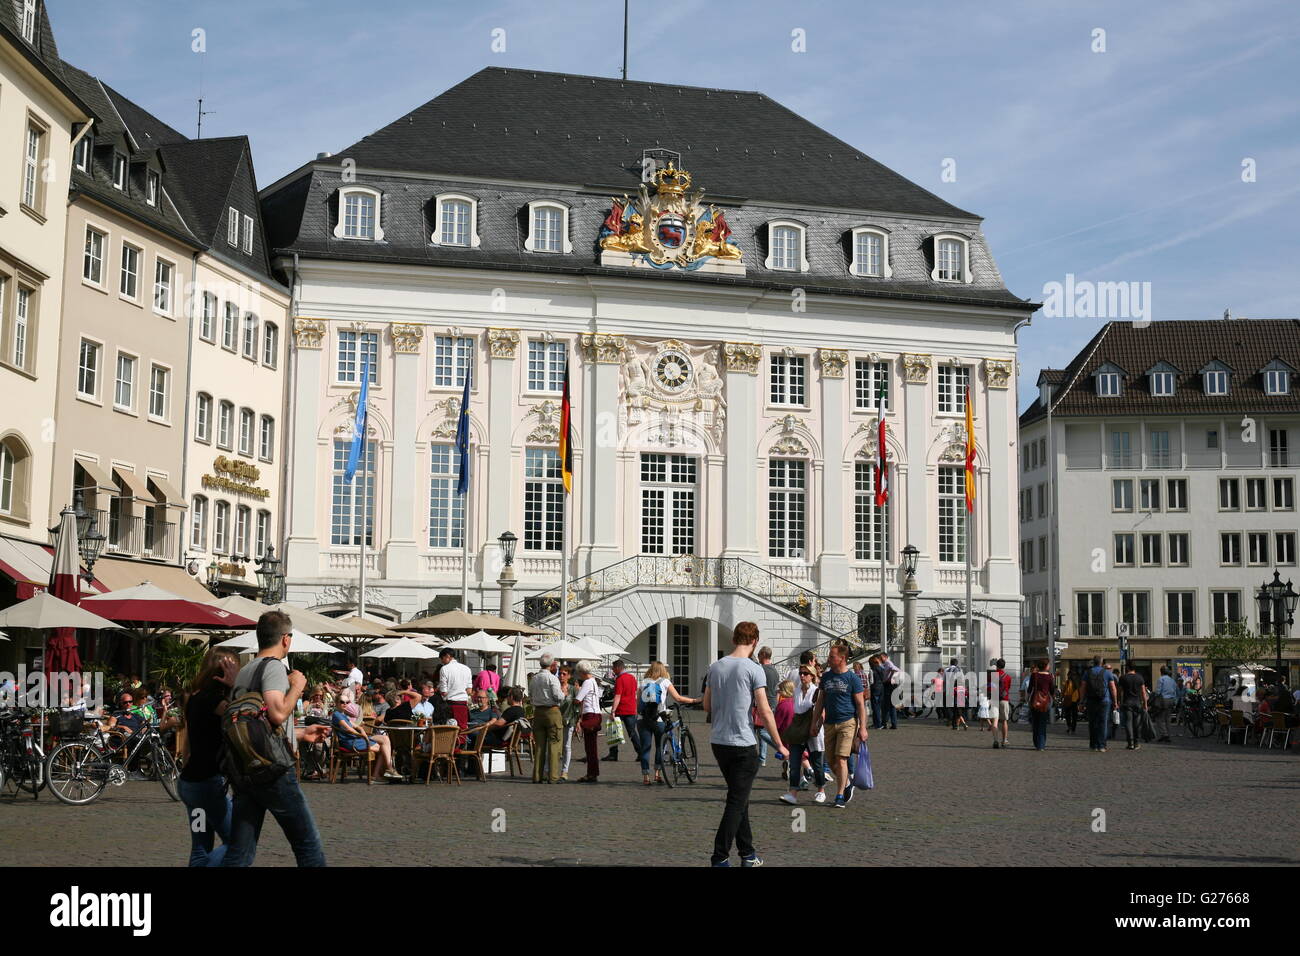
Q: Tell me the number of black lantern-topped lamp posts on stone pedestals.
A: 2